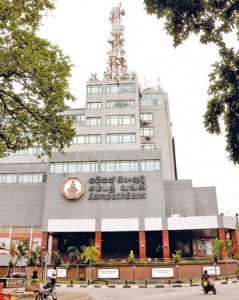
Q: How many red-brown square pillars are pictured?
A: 6